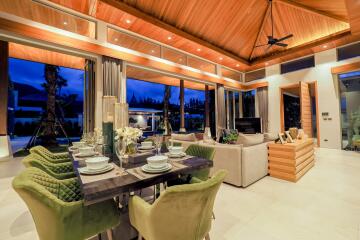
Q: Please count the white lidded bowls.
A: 6